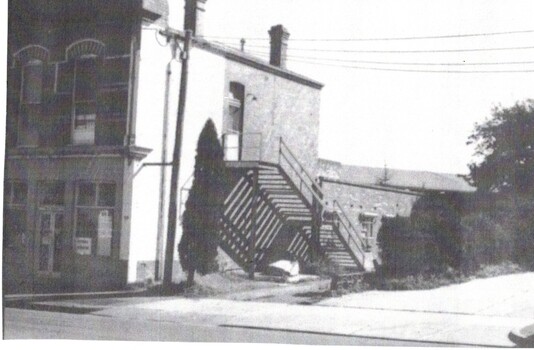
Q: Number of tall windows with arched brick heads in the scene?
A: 2